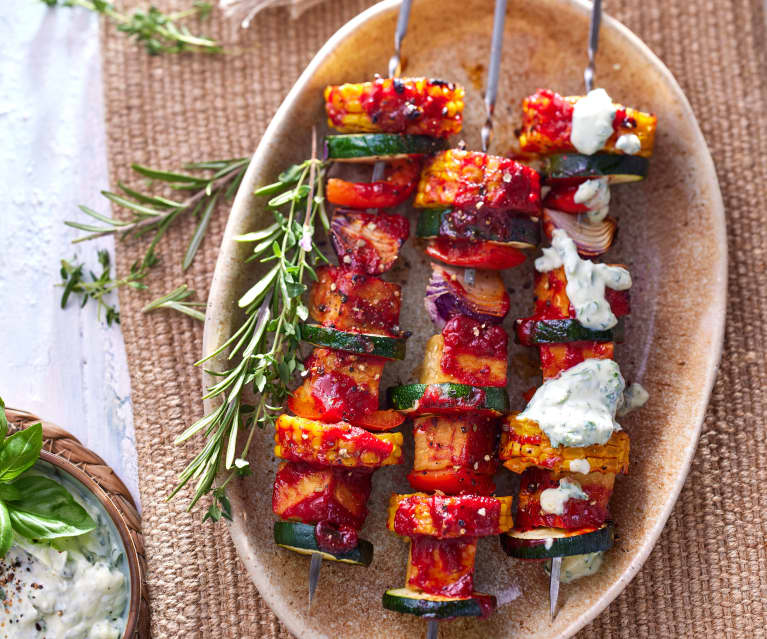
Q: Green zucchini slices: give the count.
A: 9